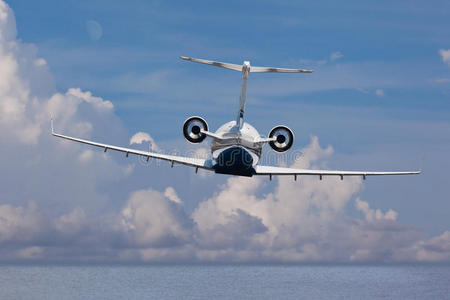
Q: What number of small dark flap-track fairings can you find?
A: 10